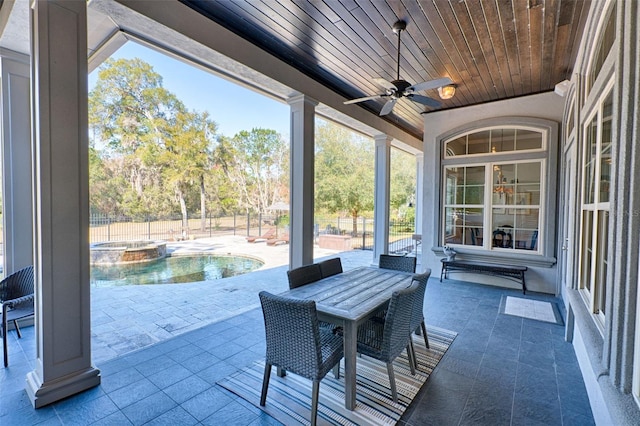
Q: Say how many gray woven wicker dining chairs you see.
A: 6